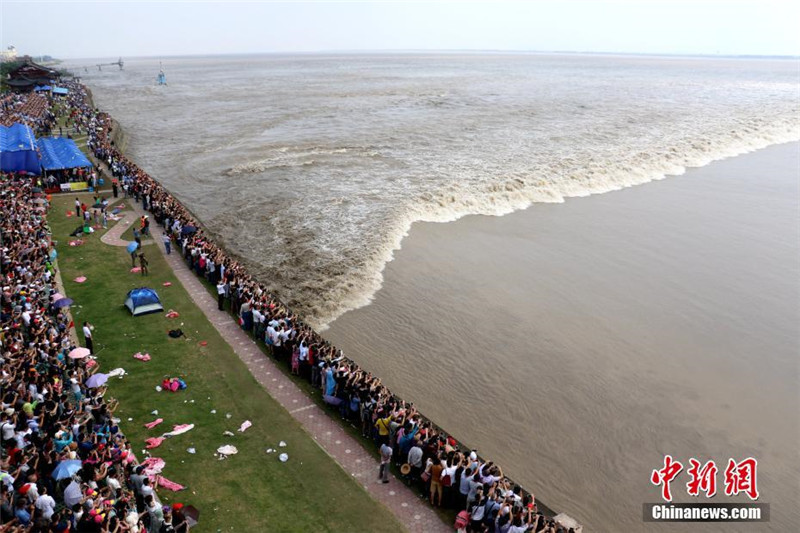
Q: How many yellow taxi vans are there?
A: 0